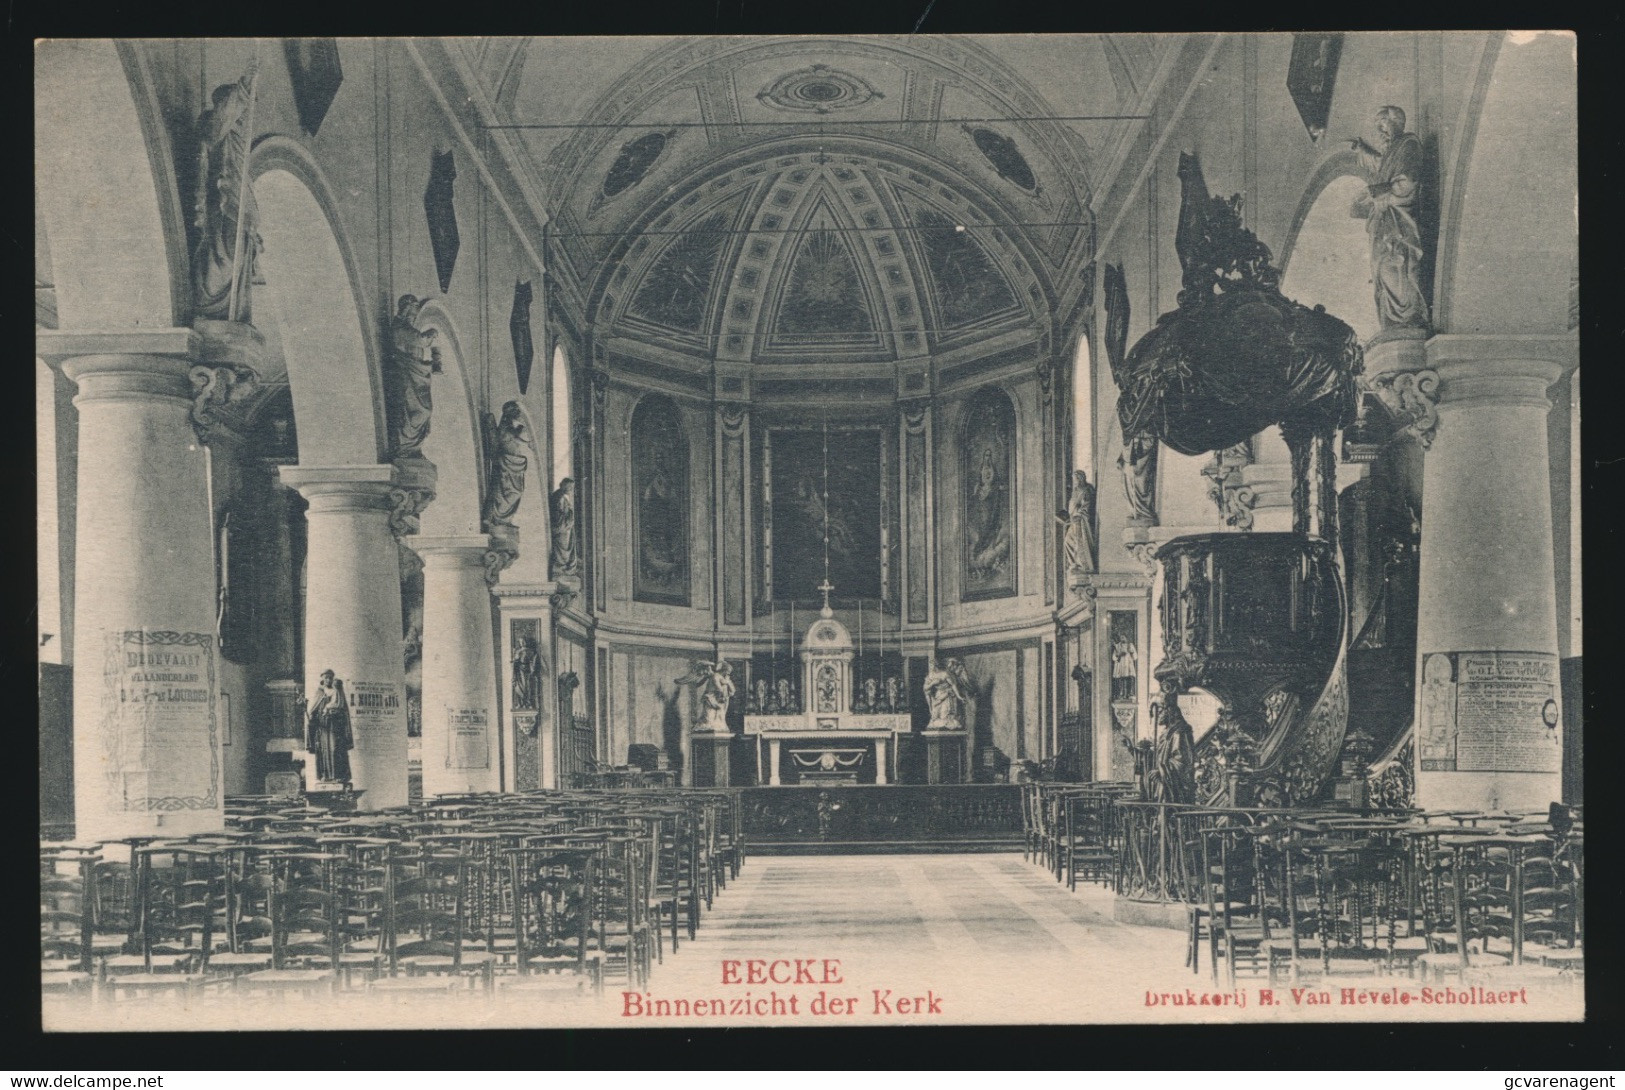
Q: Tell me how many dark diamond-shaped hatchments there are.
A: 6